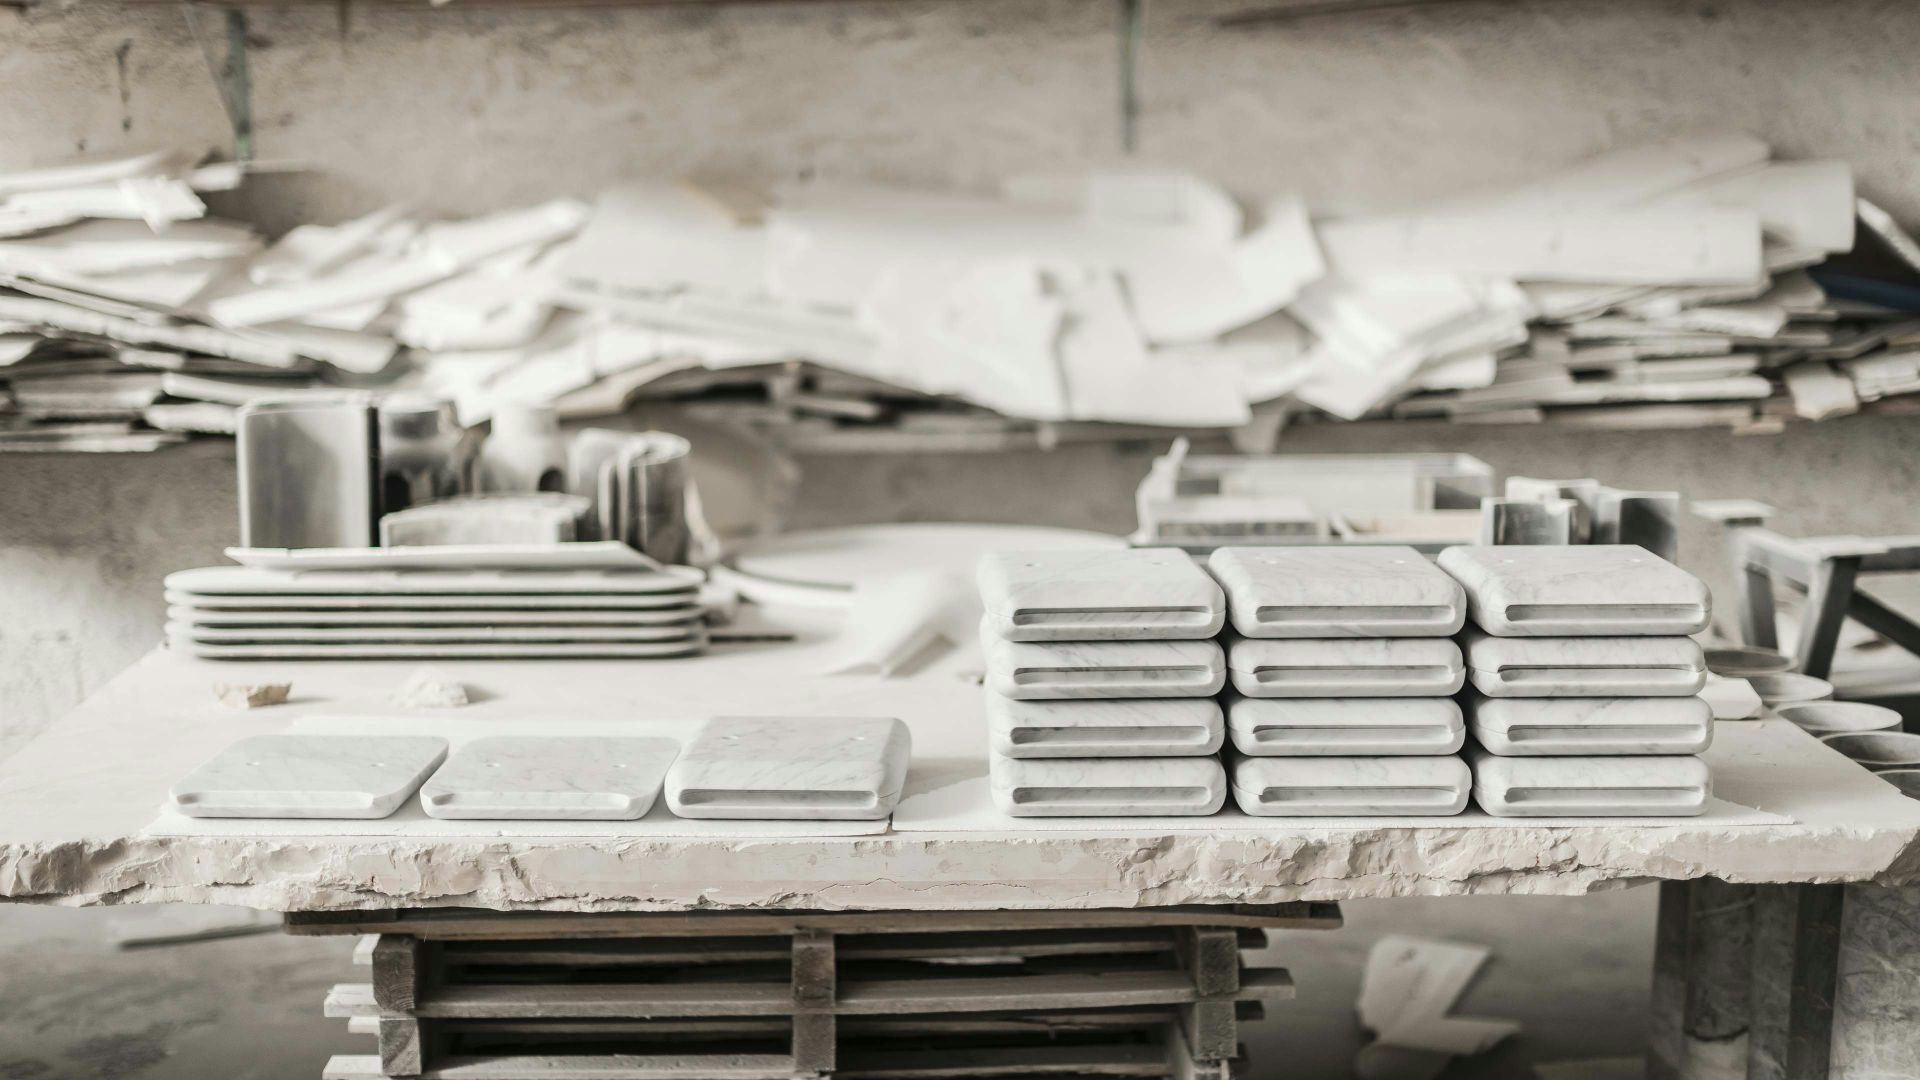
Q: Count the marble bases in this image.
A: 15